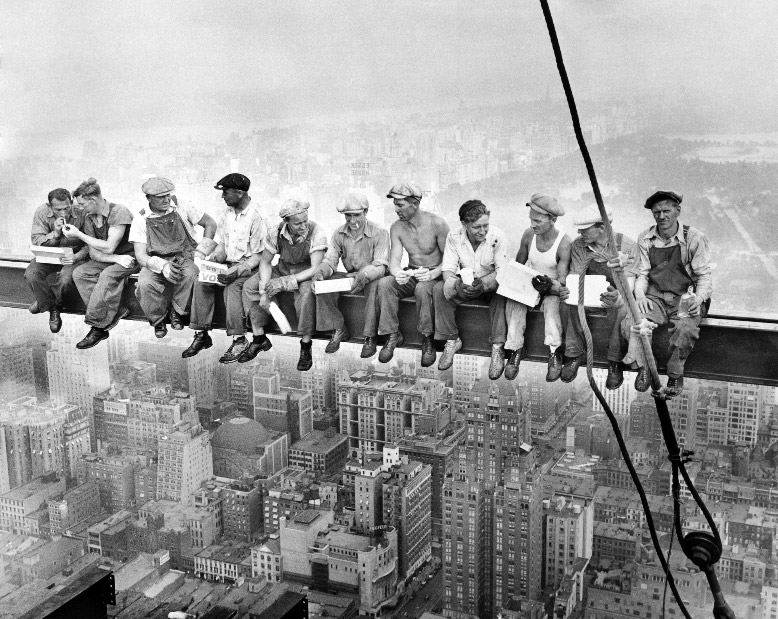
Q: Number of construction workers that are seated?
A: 11